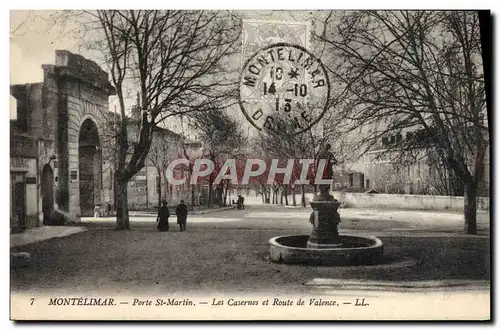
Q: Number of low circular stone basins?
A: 1